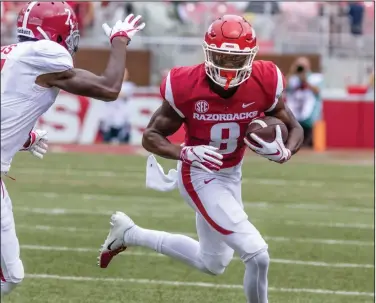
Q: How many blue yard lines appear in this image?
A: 0